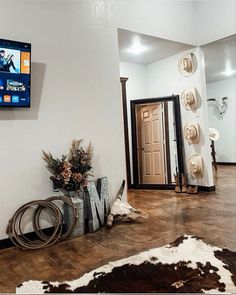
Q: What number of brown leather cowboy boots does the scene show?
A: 2